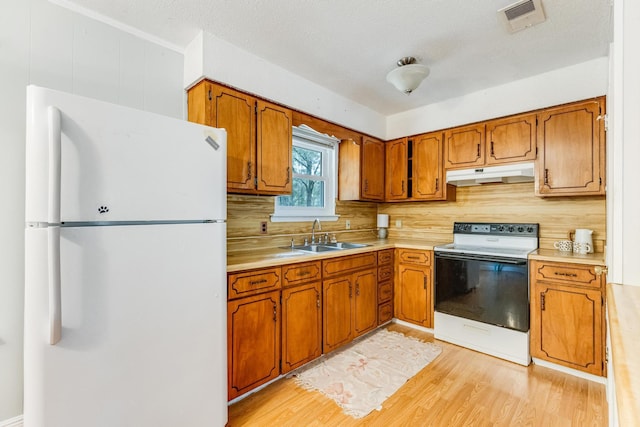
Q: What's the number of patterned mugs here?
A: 2